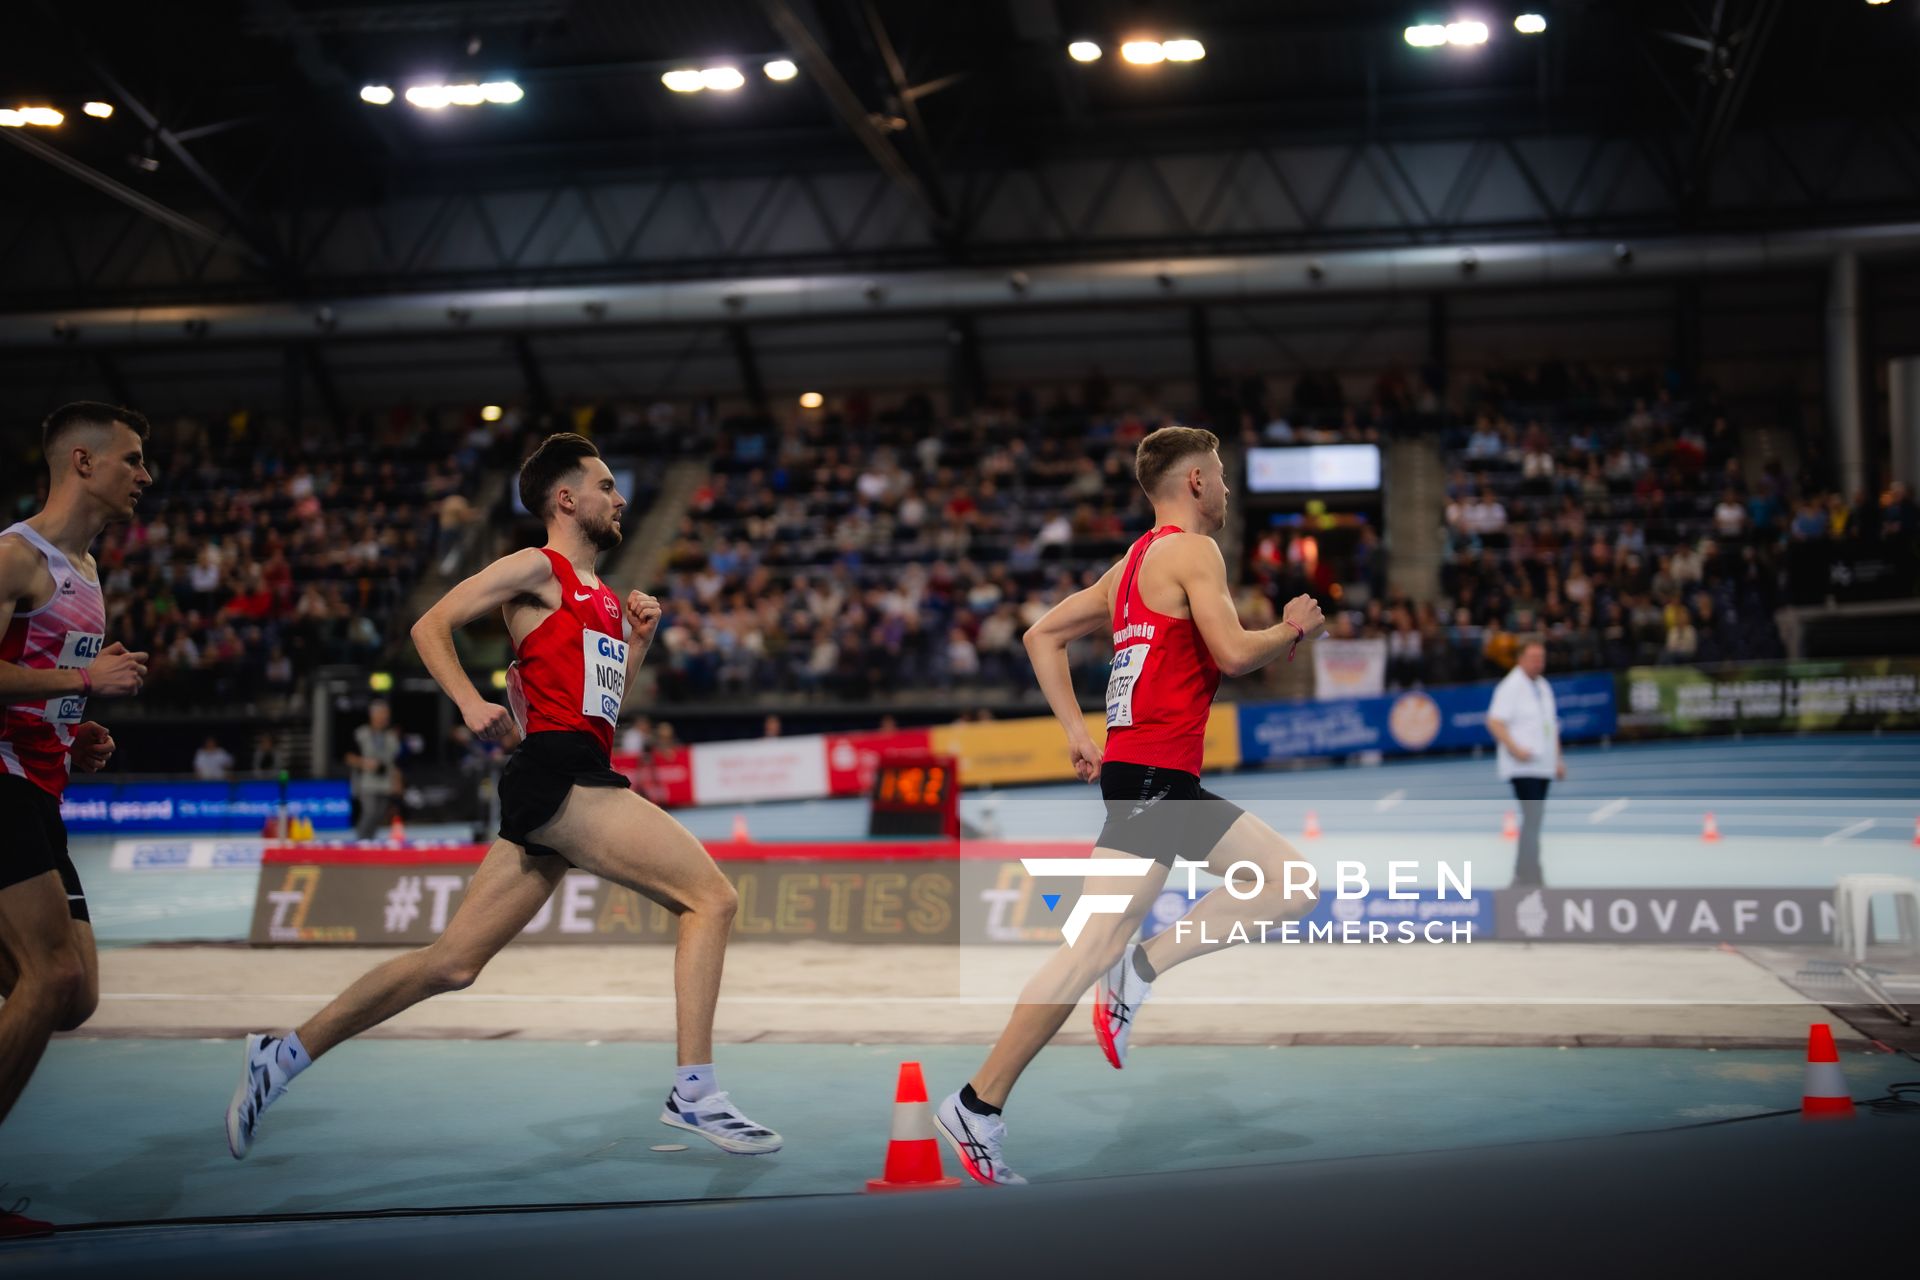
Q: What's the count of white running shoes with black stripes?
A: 4